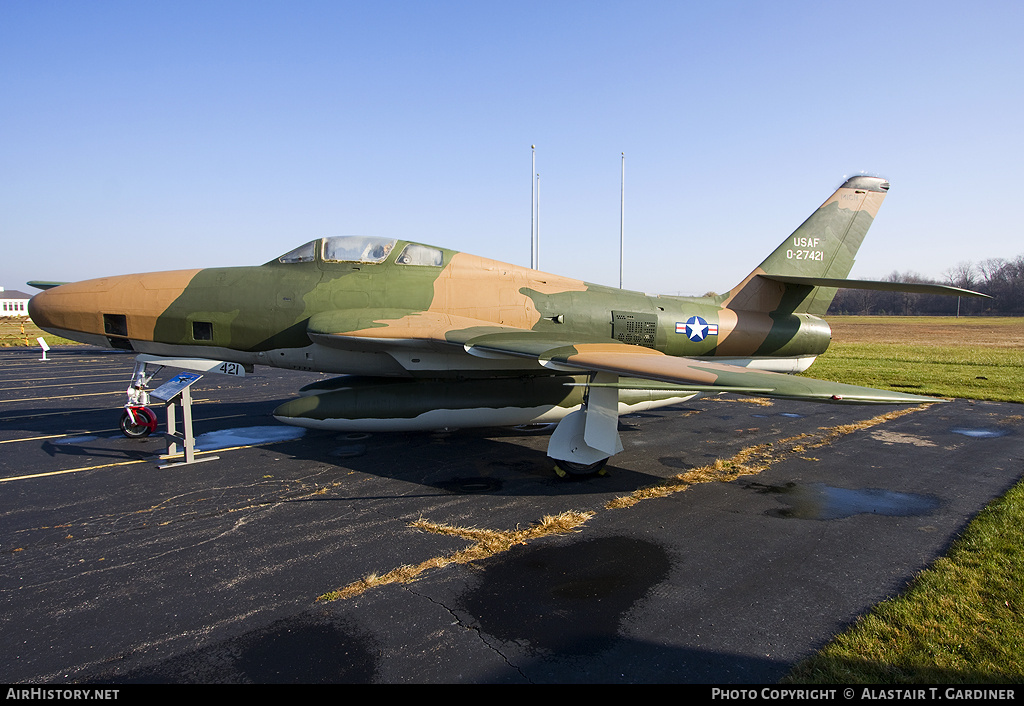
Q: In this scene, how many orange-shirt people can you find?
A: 0